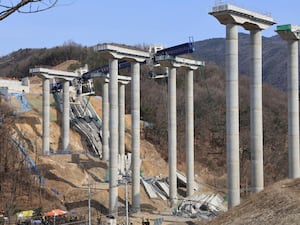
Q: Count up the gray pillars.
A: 11